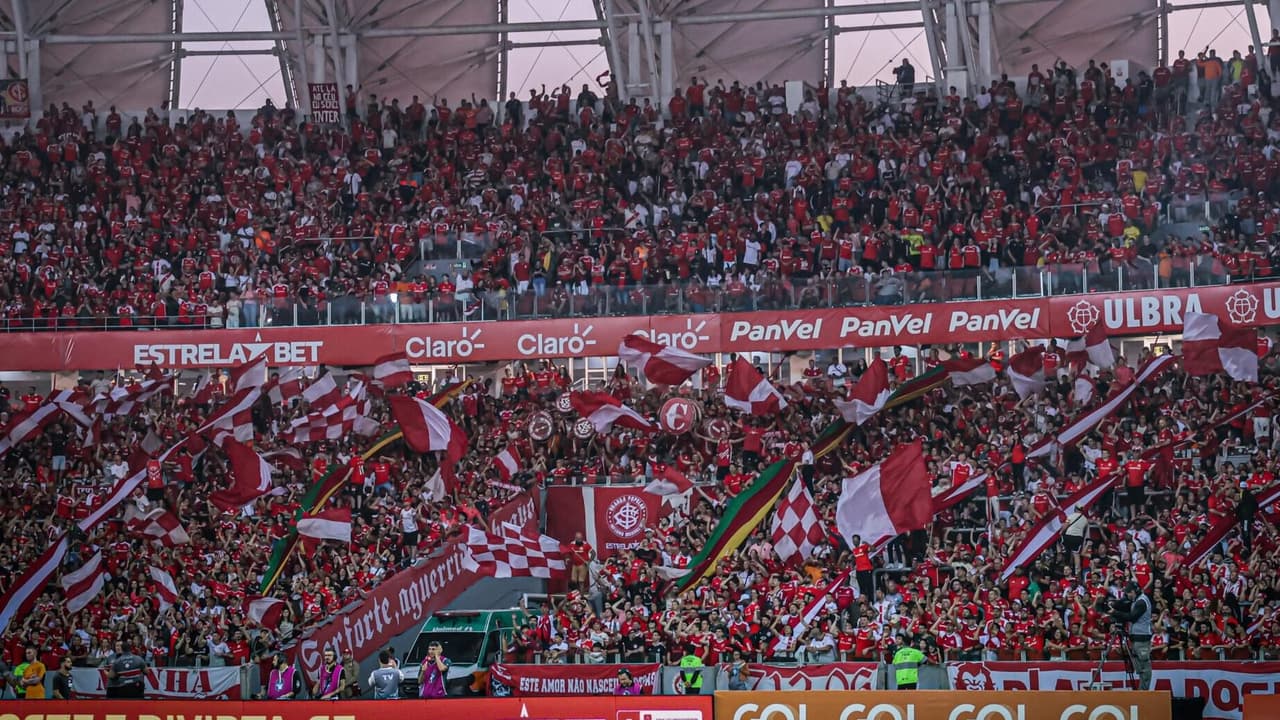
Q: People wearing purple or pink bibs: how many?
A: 4